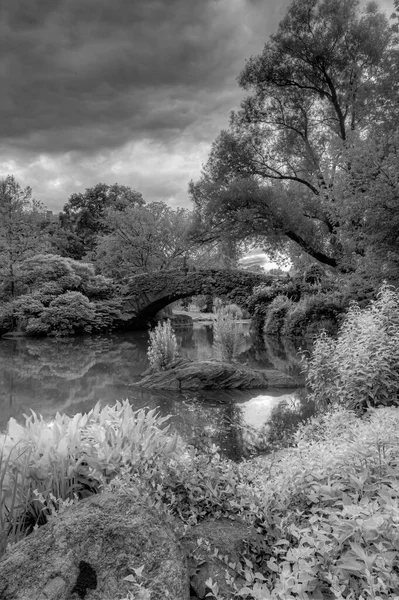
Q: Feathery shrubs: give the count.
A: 2